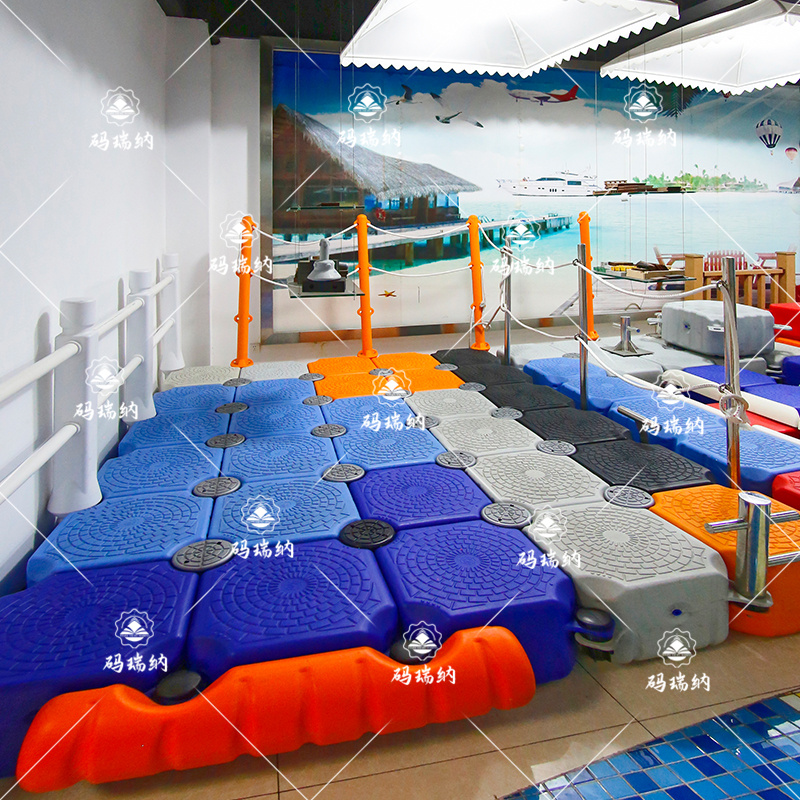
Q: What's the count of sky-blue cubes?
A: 14